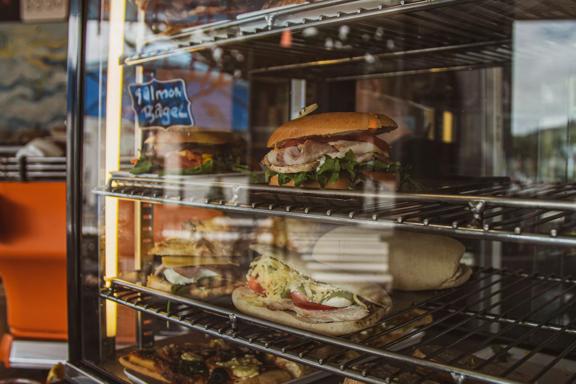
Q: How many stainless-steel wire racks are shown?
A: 3